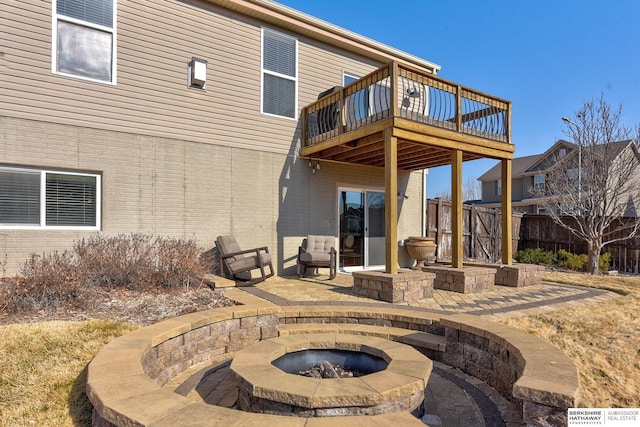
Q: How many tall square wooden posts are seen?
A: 3